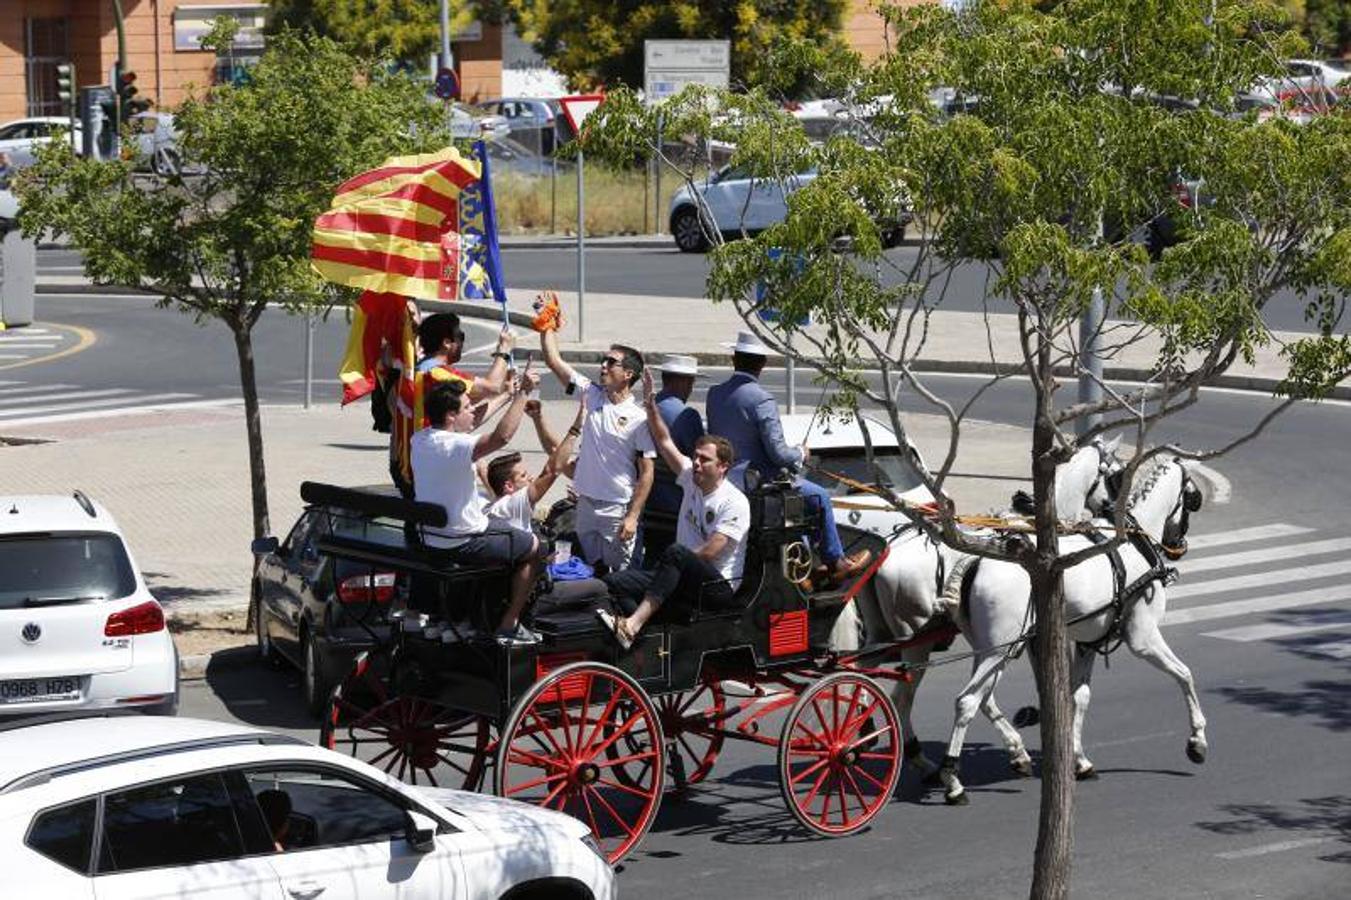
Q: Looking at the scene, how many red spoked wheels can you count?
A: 4